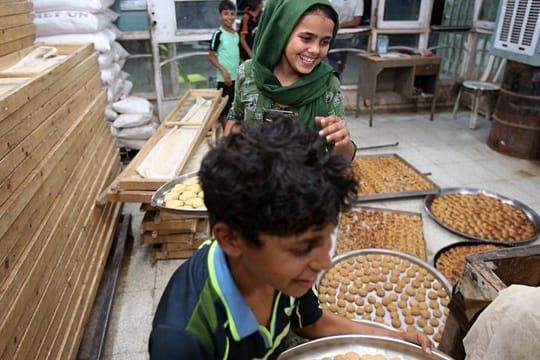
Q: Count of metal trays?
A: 7